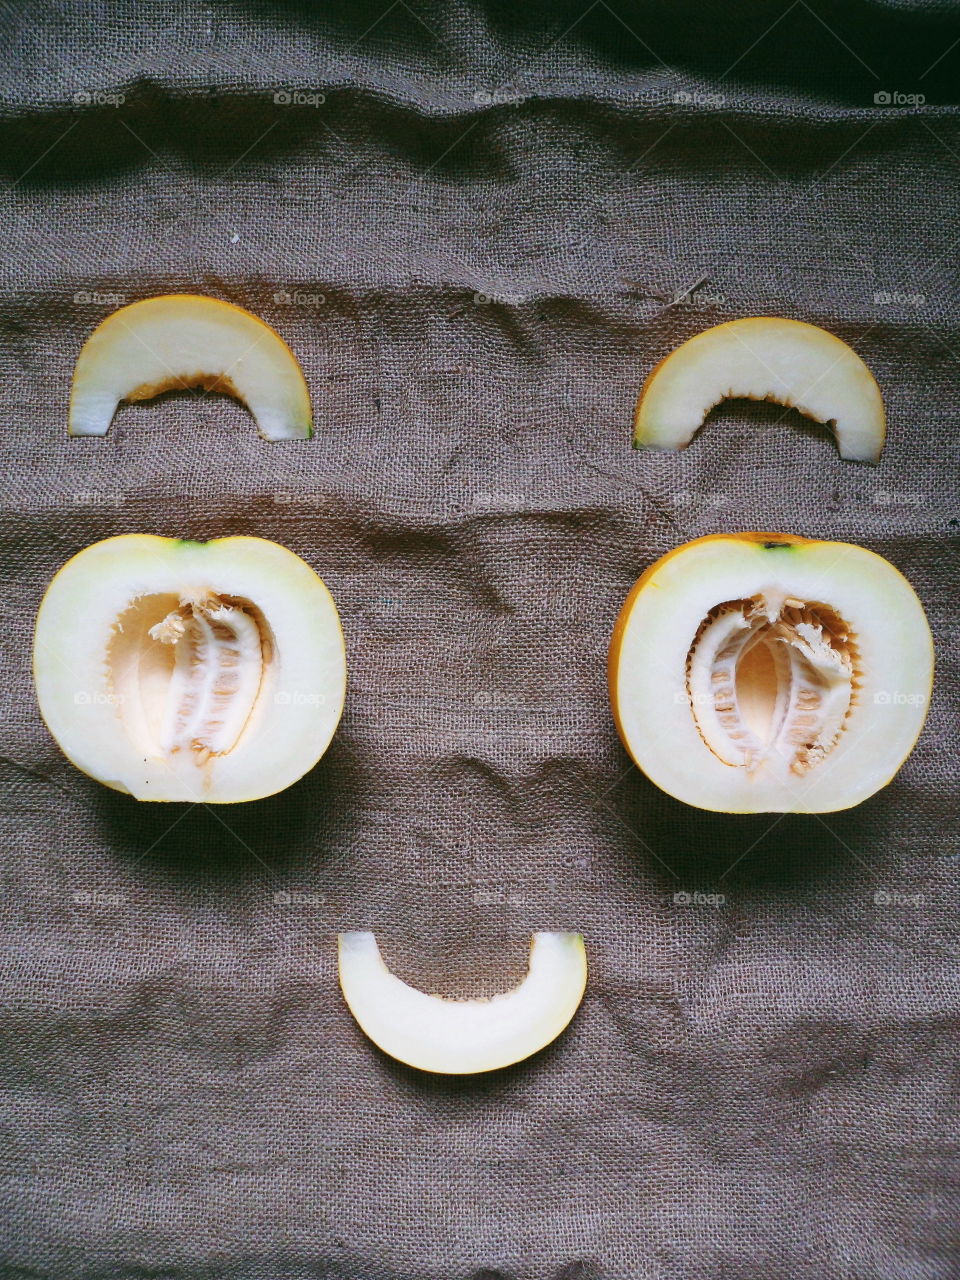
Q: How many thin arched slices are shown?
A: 3